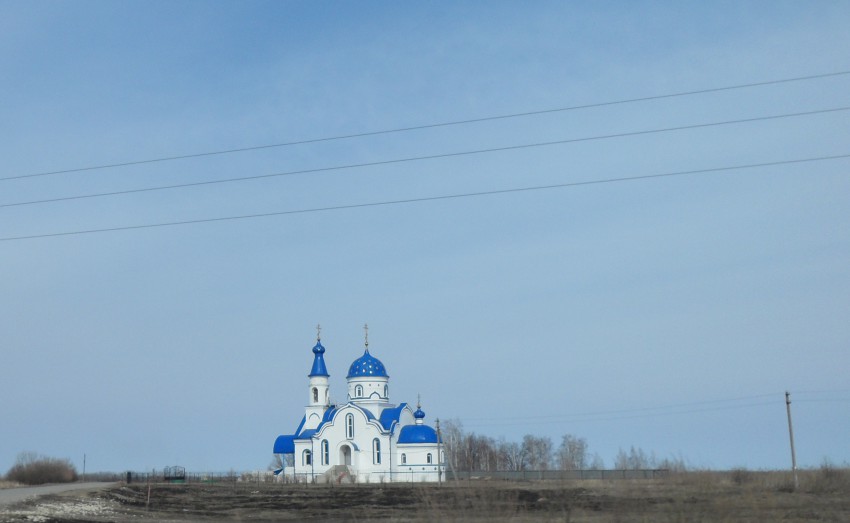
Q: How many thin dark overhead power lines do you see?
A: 3